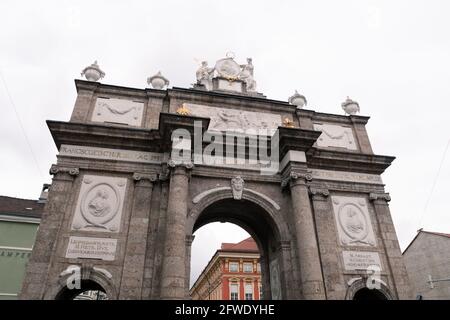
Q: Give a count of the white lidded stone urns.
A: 4